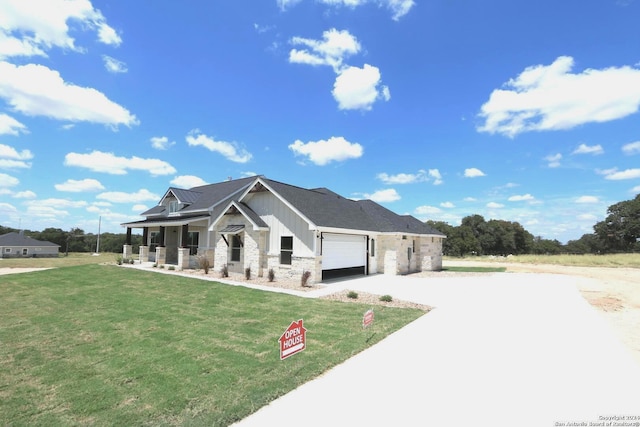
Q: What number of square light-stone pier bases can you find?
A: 4